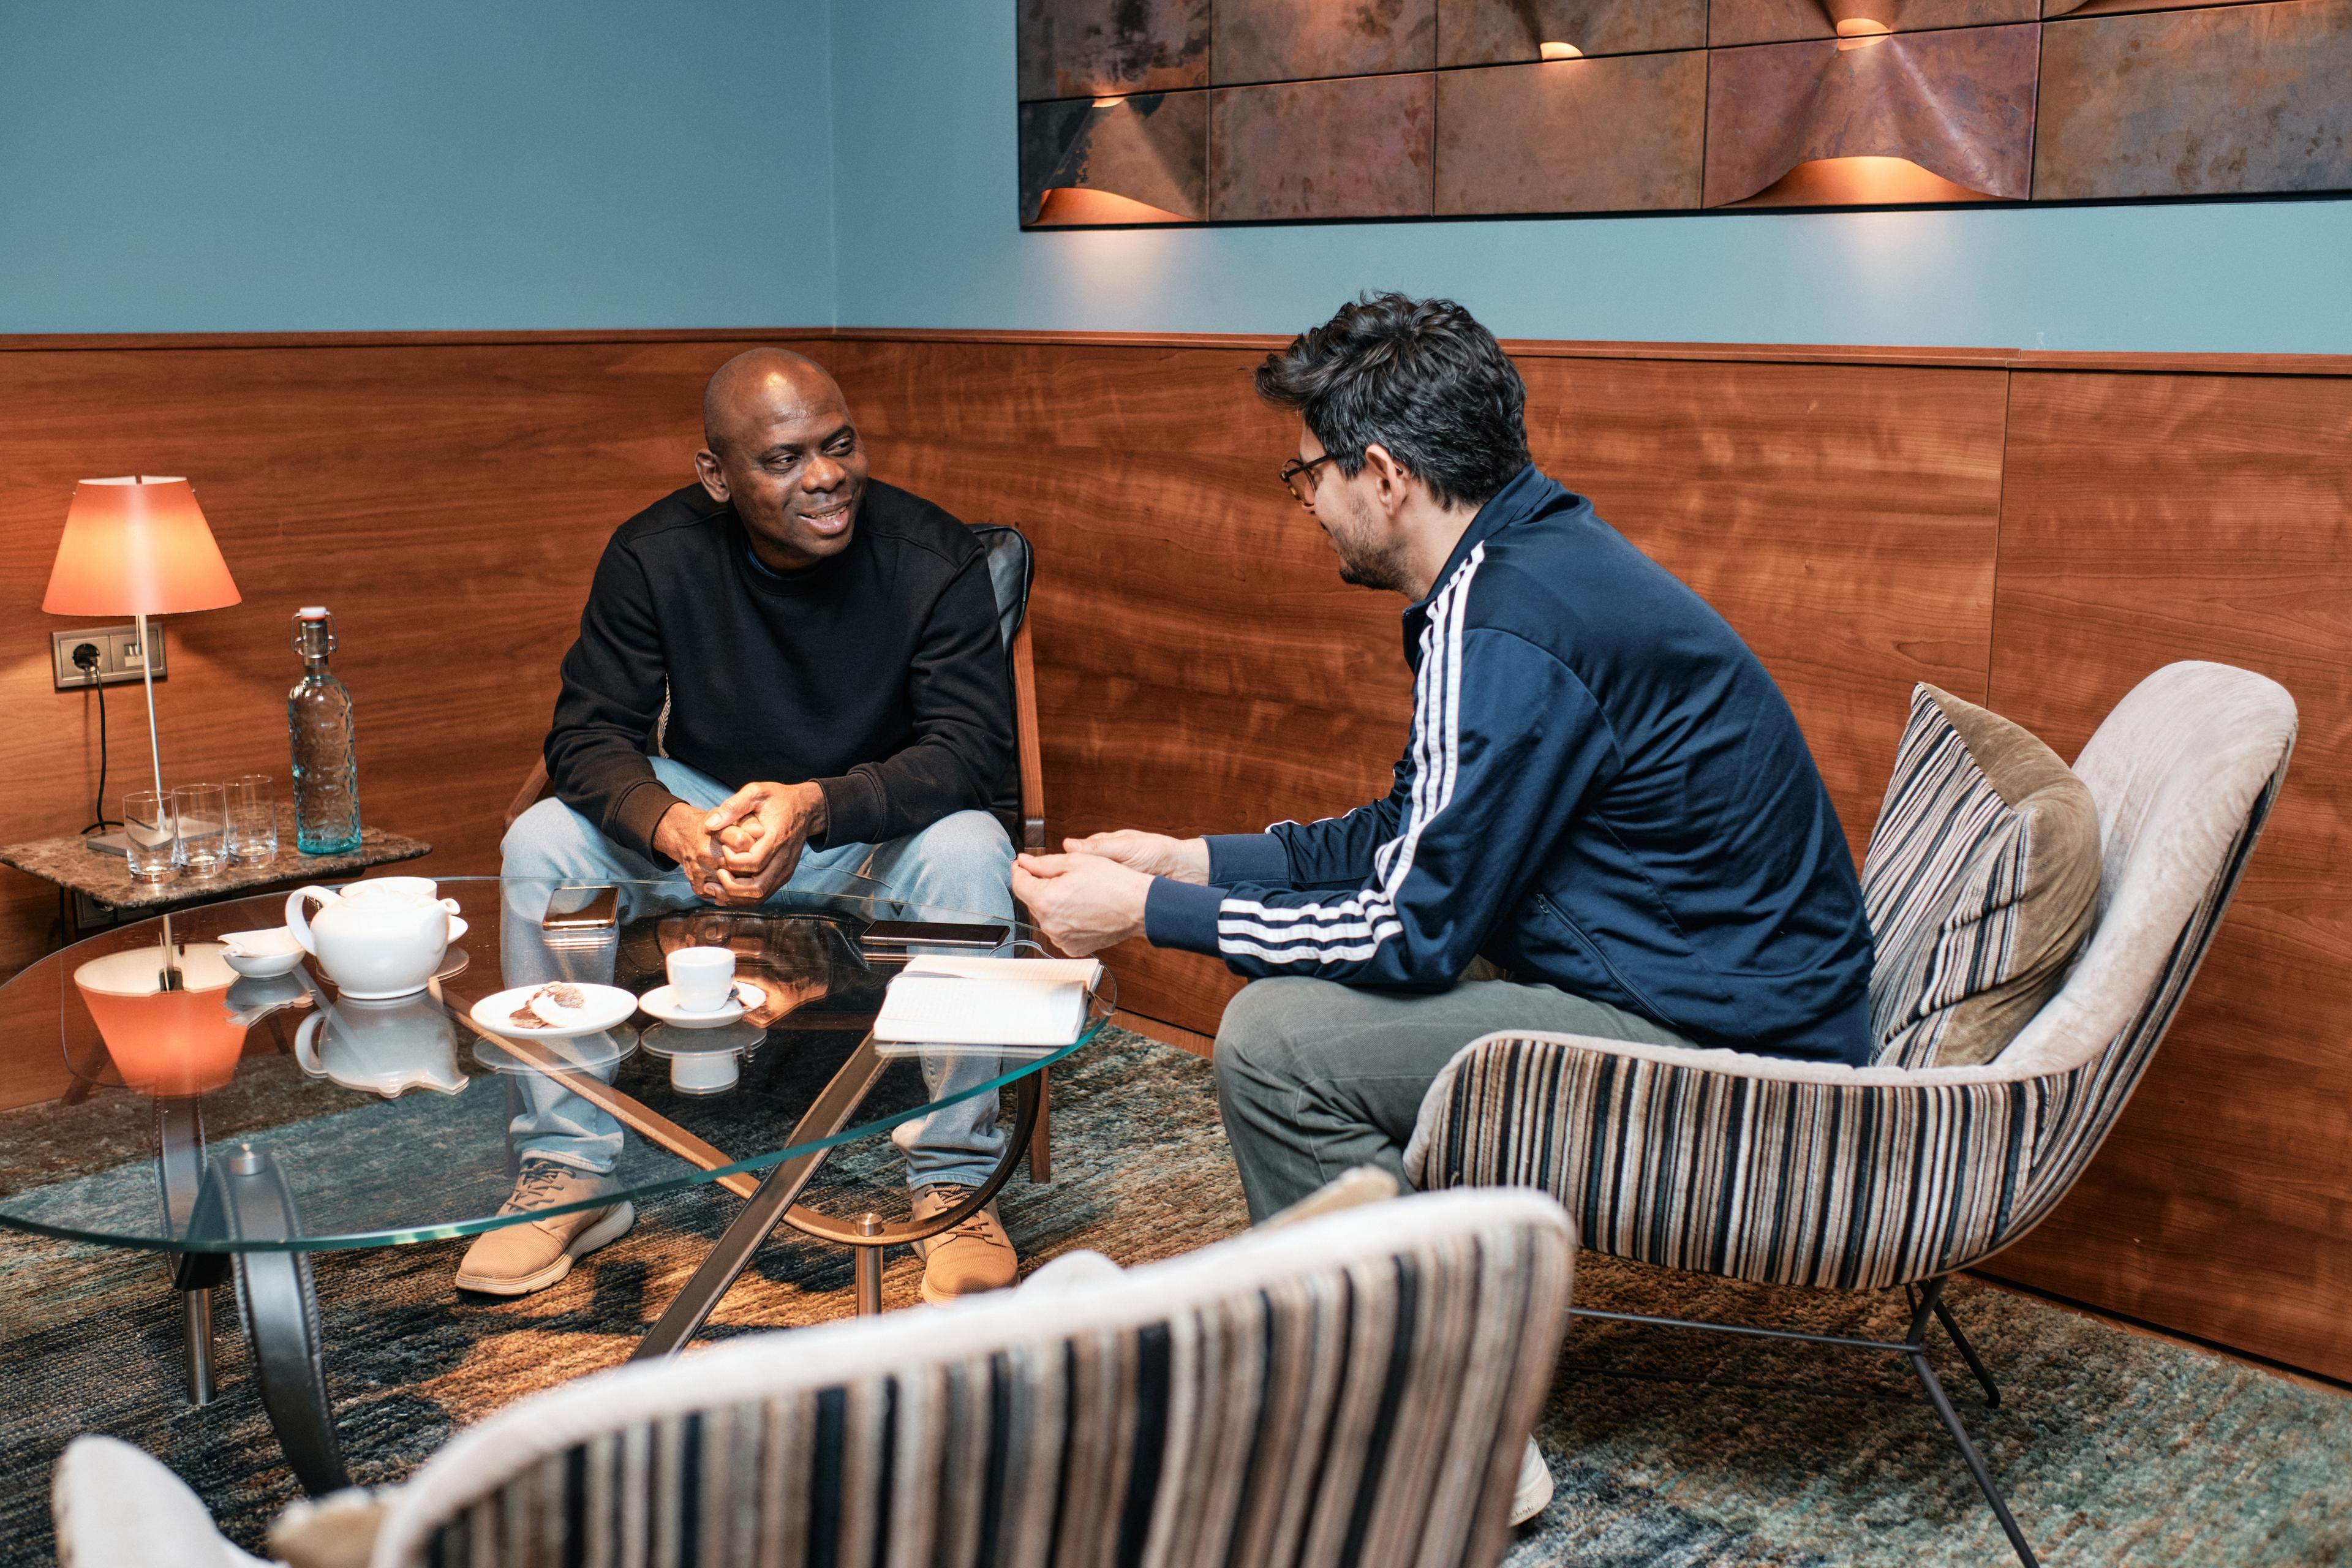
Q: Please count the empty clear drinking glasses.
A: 3